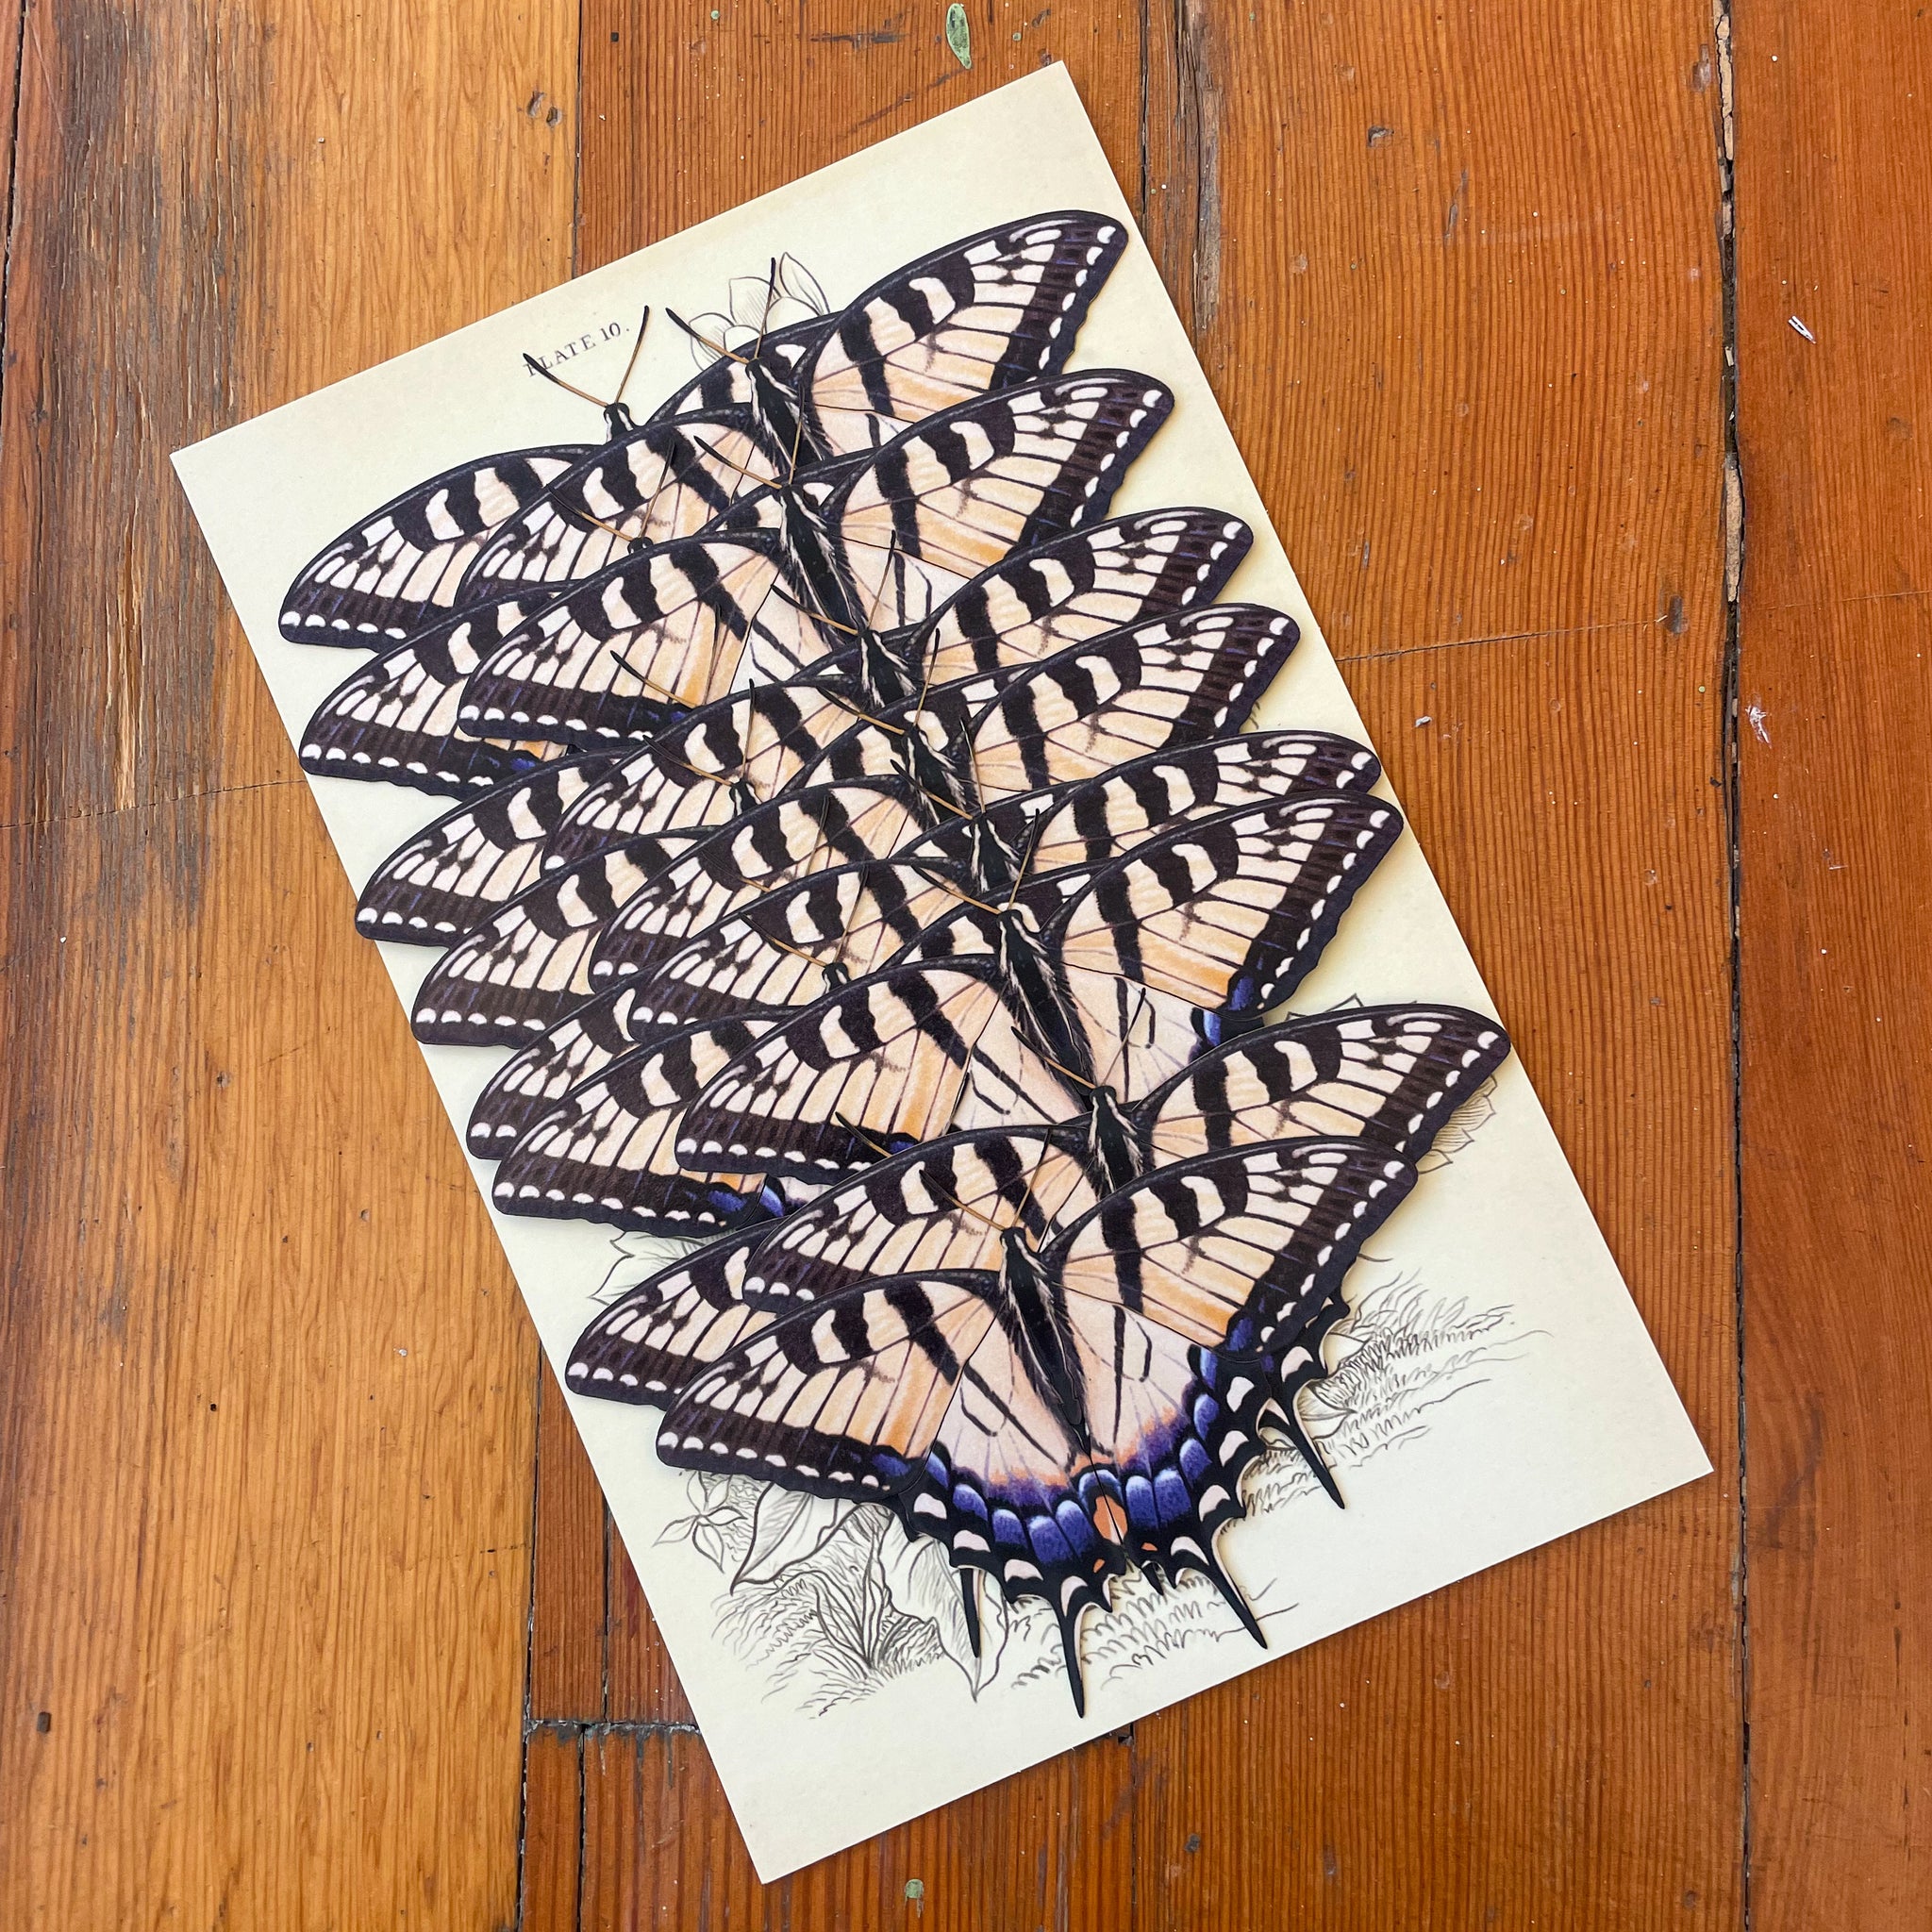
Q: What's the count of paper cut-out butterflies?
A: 15